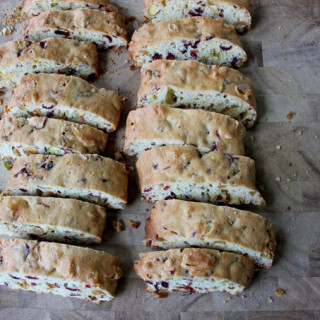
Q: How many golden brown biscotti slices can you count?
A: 15